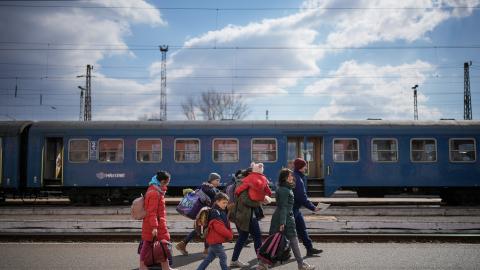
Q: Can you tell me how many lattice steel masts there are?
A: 5